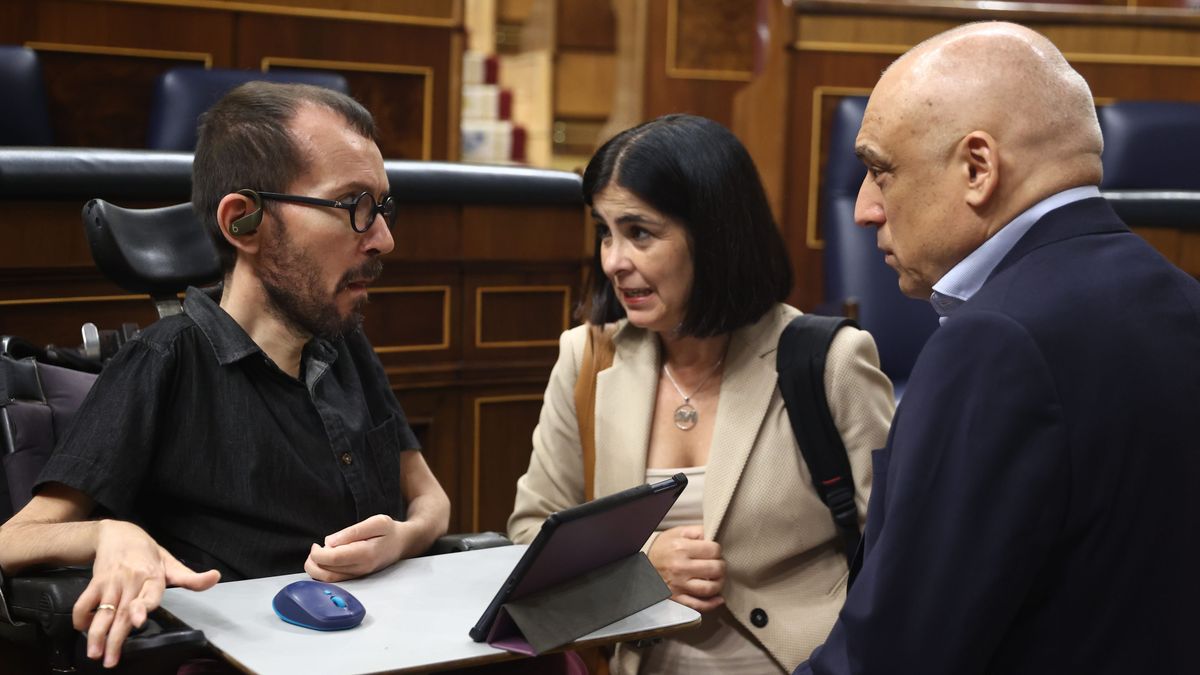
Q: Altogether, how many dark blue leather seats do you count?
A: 4